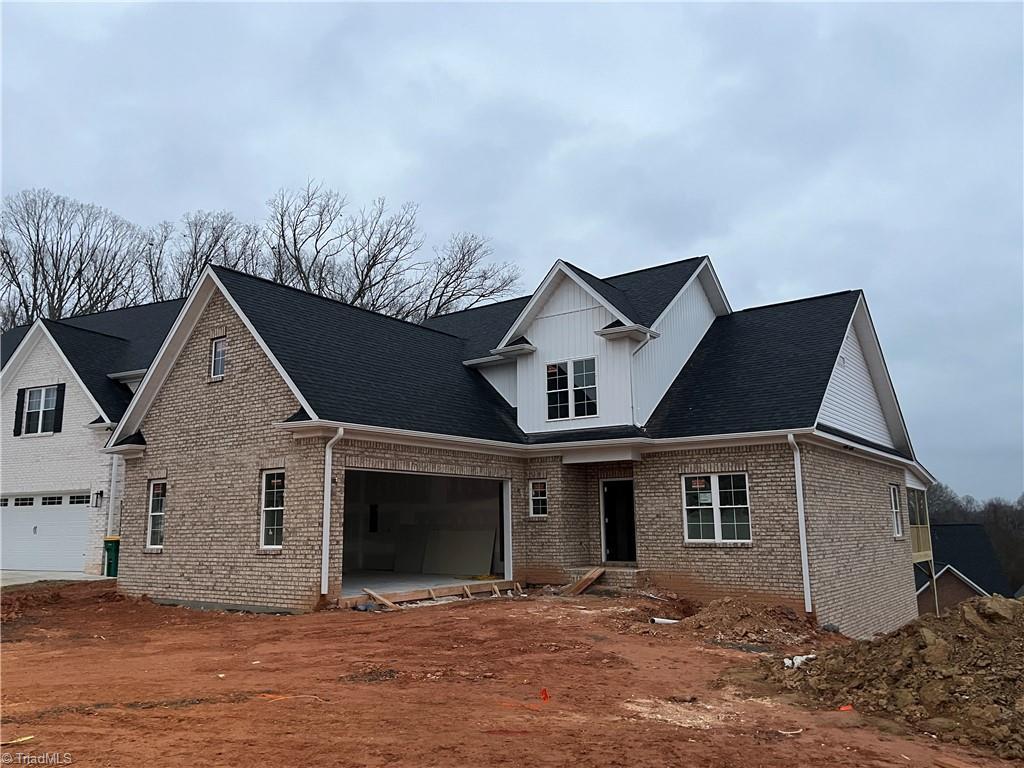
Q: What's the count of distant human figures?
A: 0